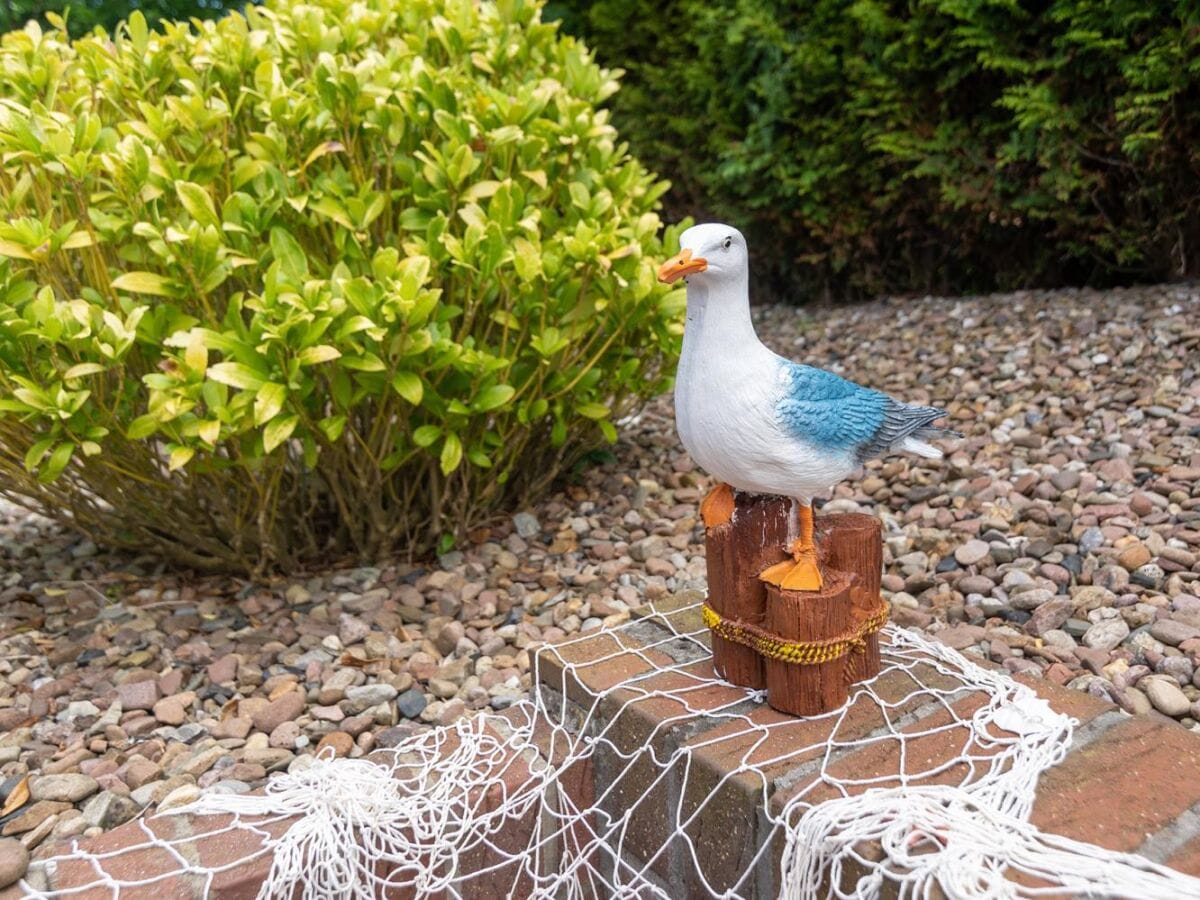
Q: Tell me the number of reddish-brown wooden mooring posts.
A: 3